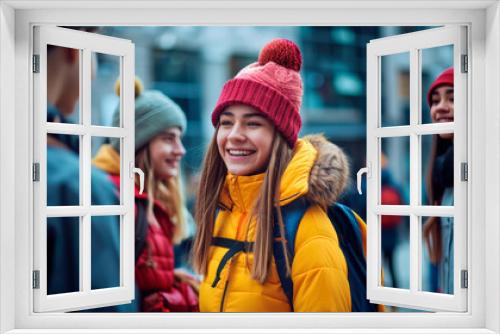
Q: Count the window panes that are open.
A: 2